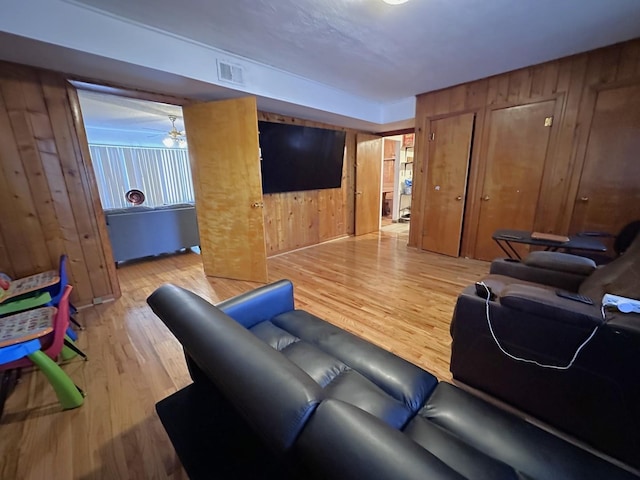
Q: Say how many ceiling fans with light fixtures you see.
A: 1